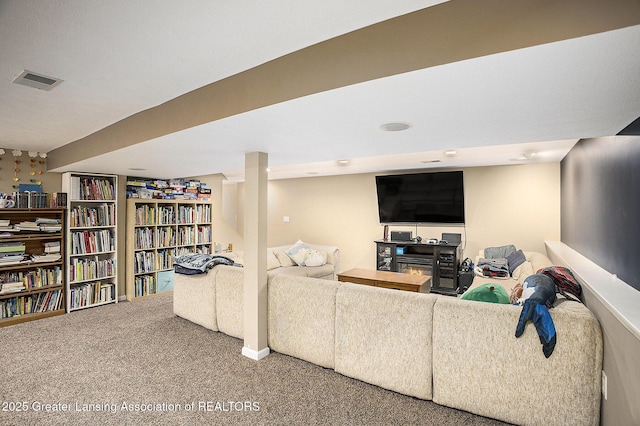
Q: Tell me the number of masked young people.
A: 0